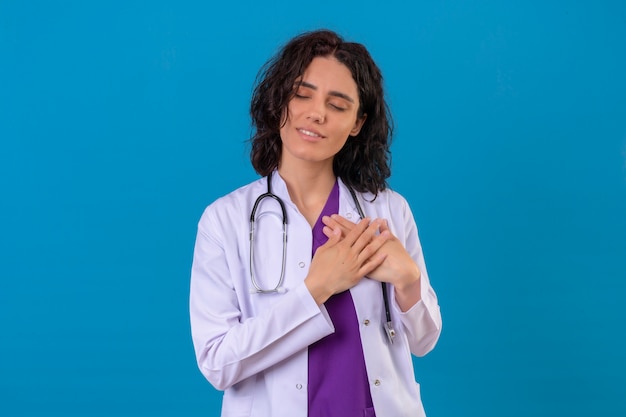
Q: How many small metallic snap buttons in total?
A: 5